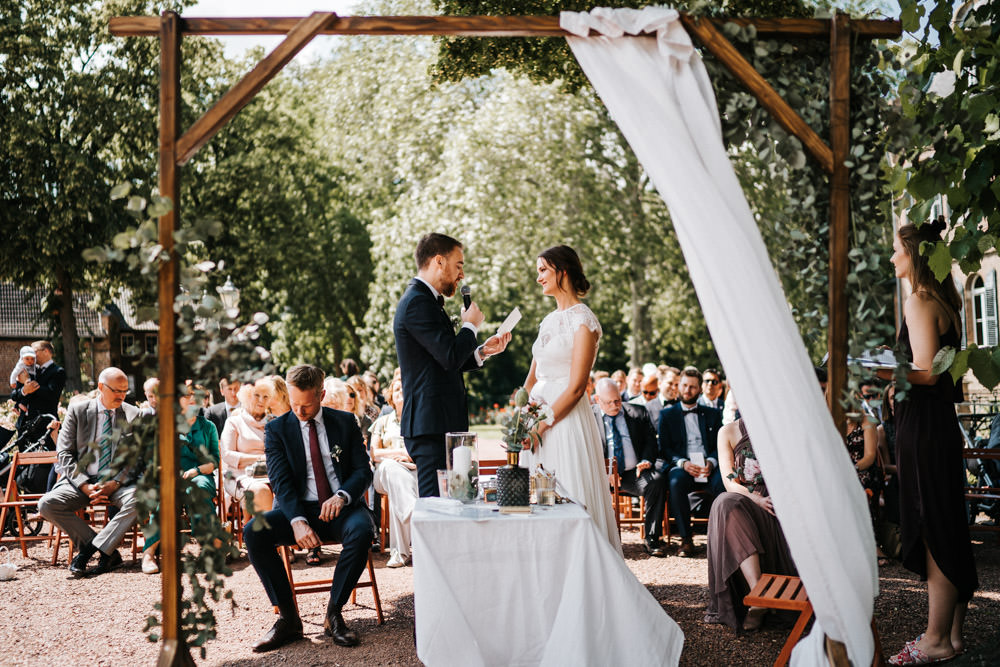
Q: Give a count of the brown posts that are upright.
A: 2